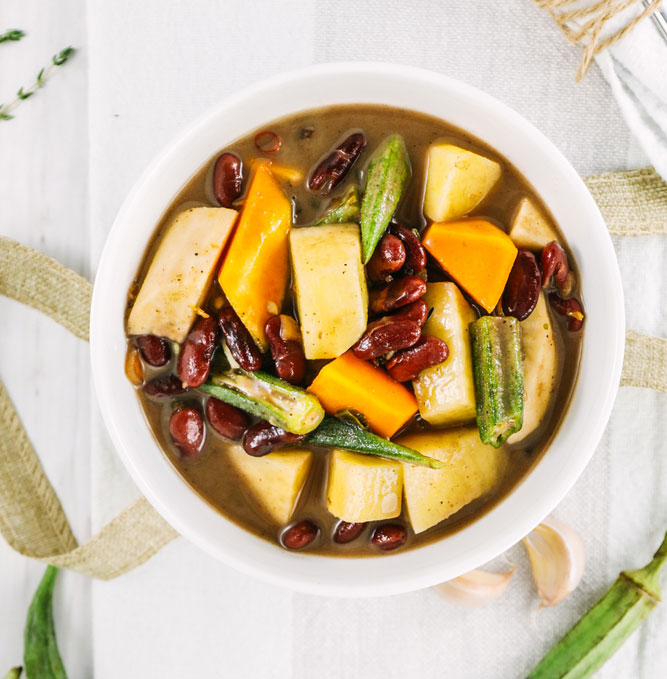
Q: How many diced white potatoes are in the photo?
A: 9